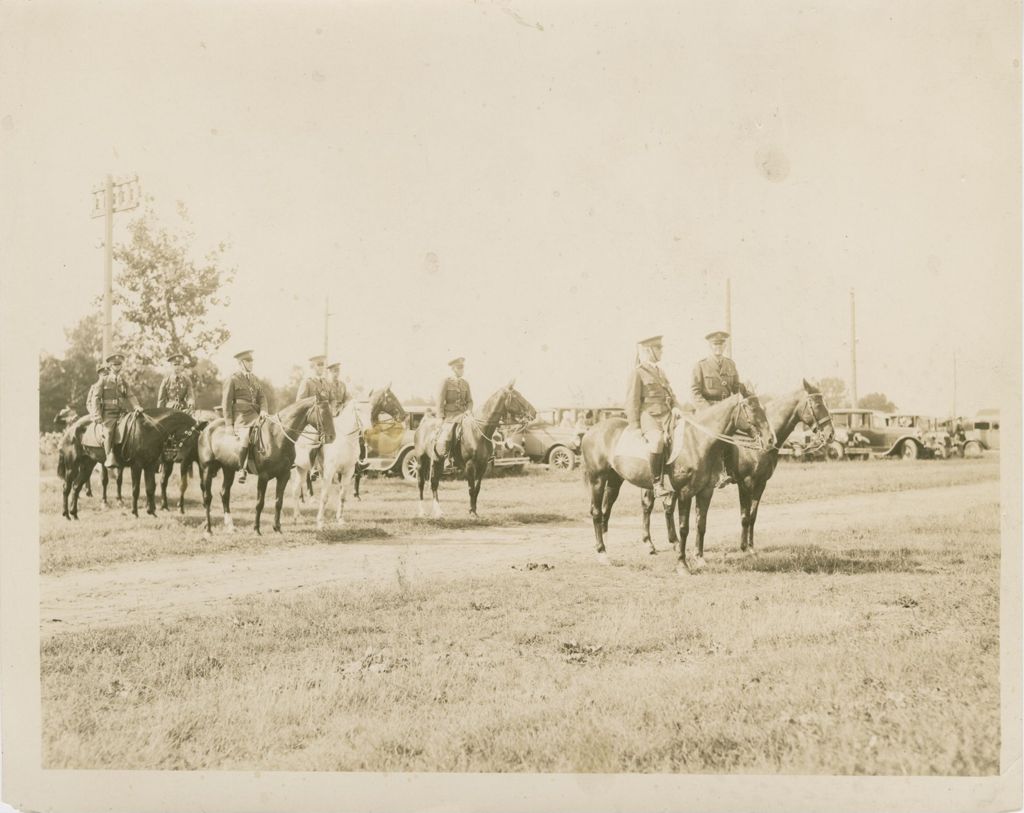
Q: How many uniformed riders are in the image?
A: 9